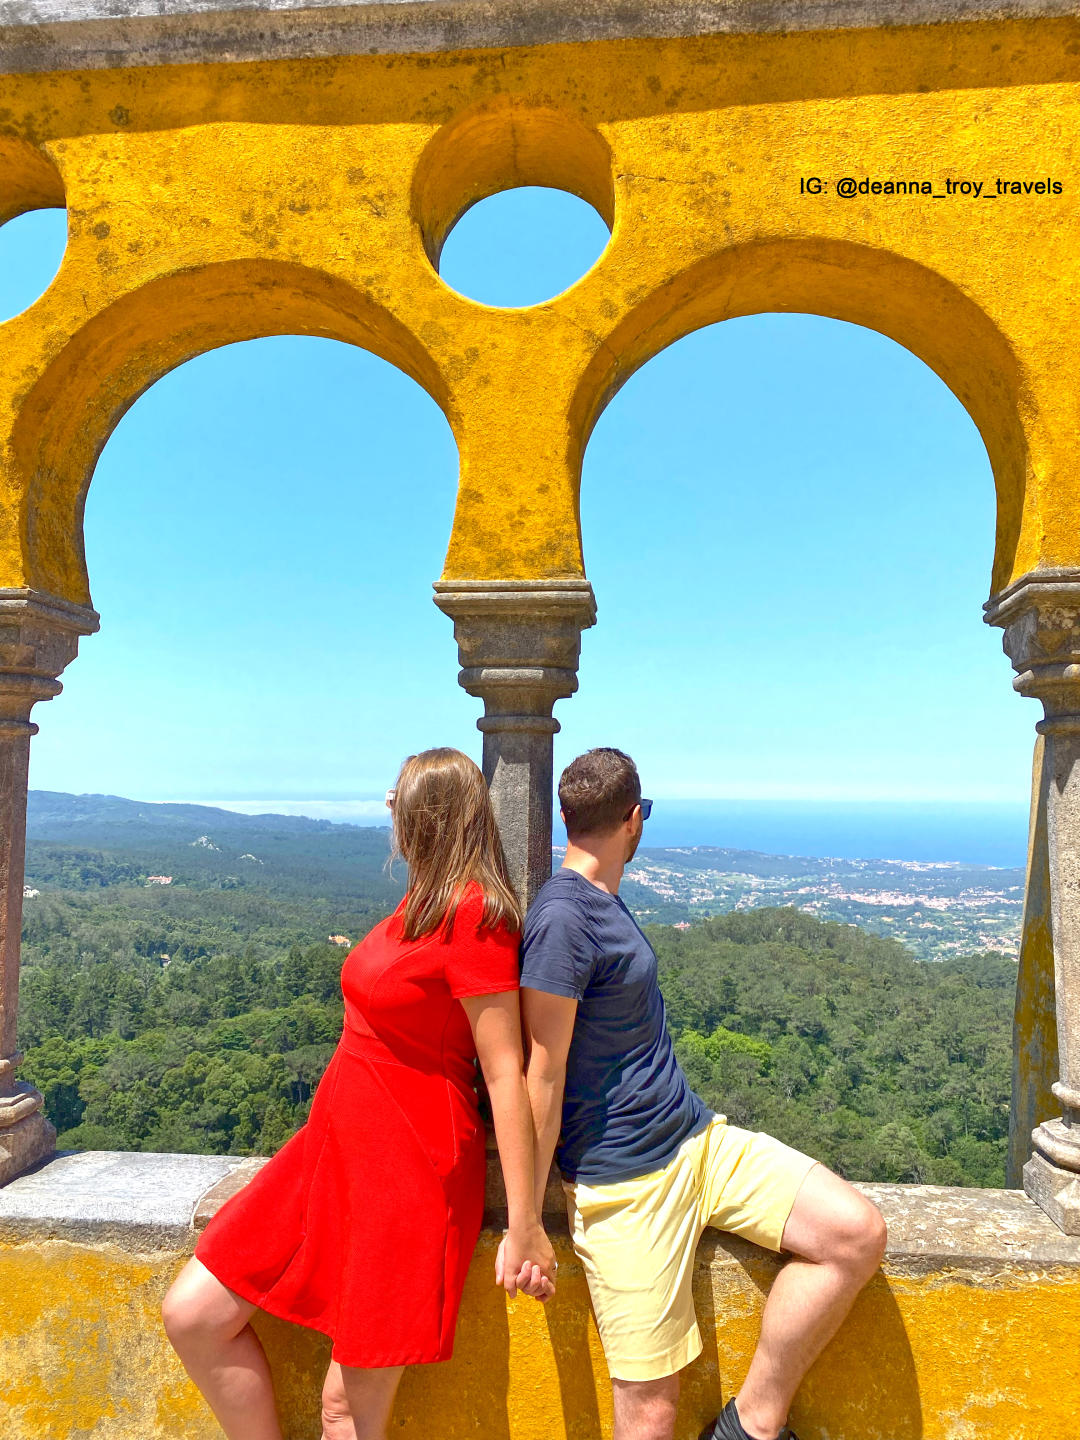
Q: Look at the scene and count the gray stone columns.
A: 3